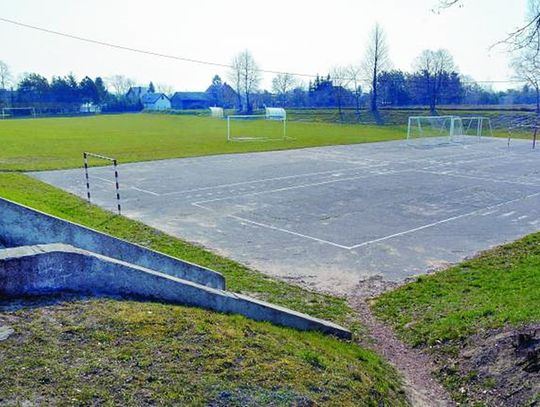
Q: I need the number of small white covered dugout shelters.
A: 2